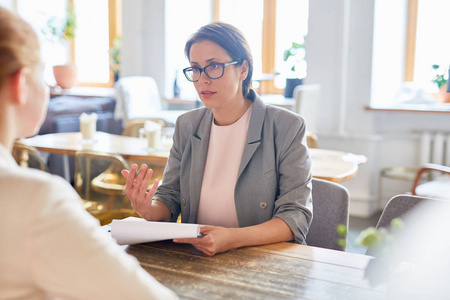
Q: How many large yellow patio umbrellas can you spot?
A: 0